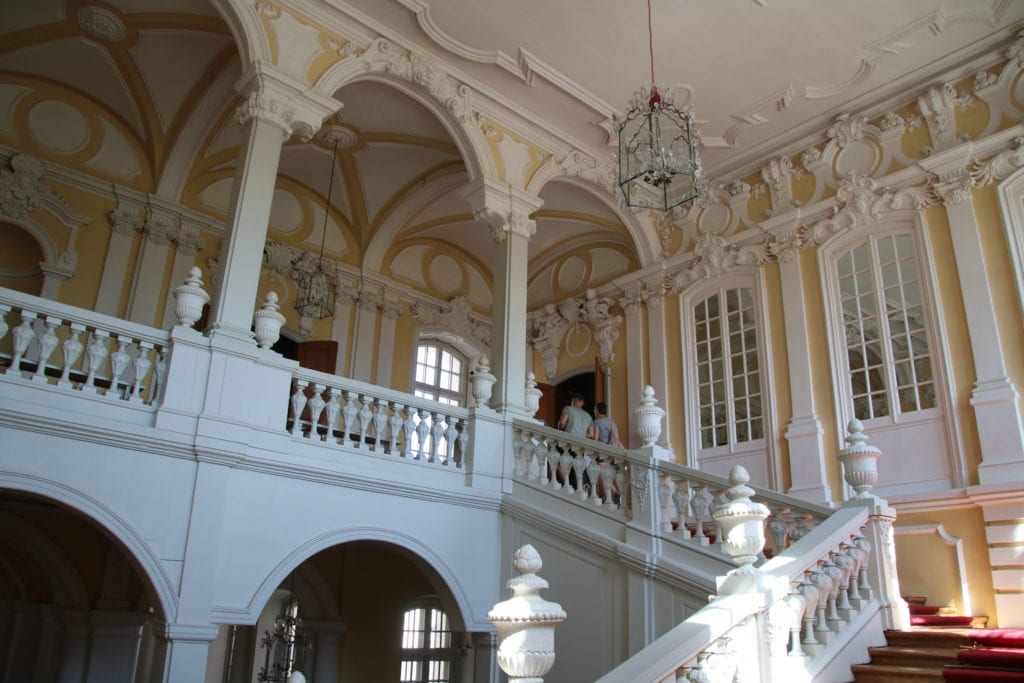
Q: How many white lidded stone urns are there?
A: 8